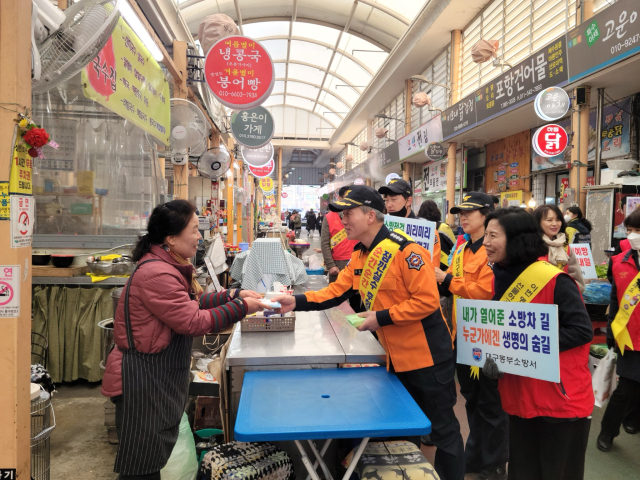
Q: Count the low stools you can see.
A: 2